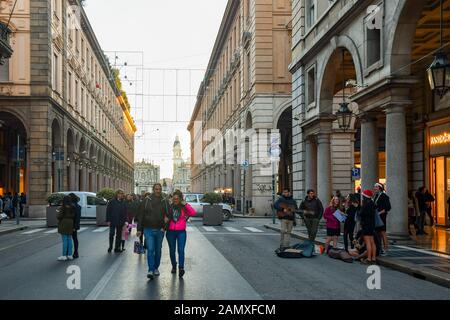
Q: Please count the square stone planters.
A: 3